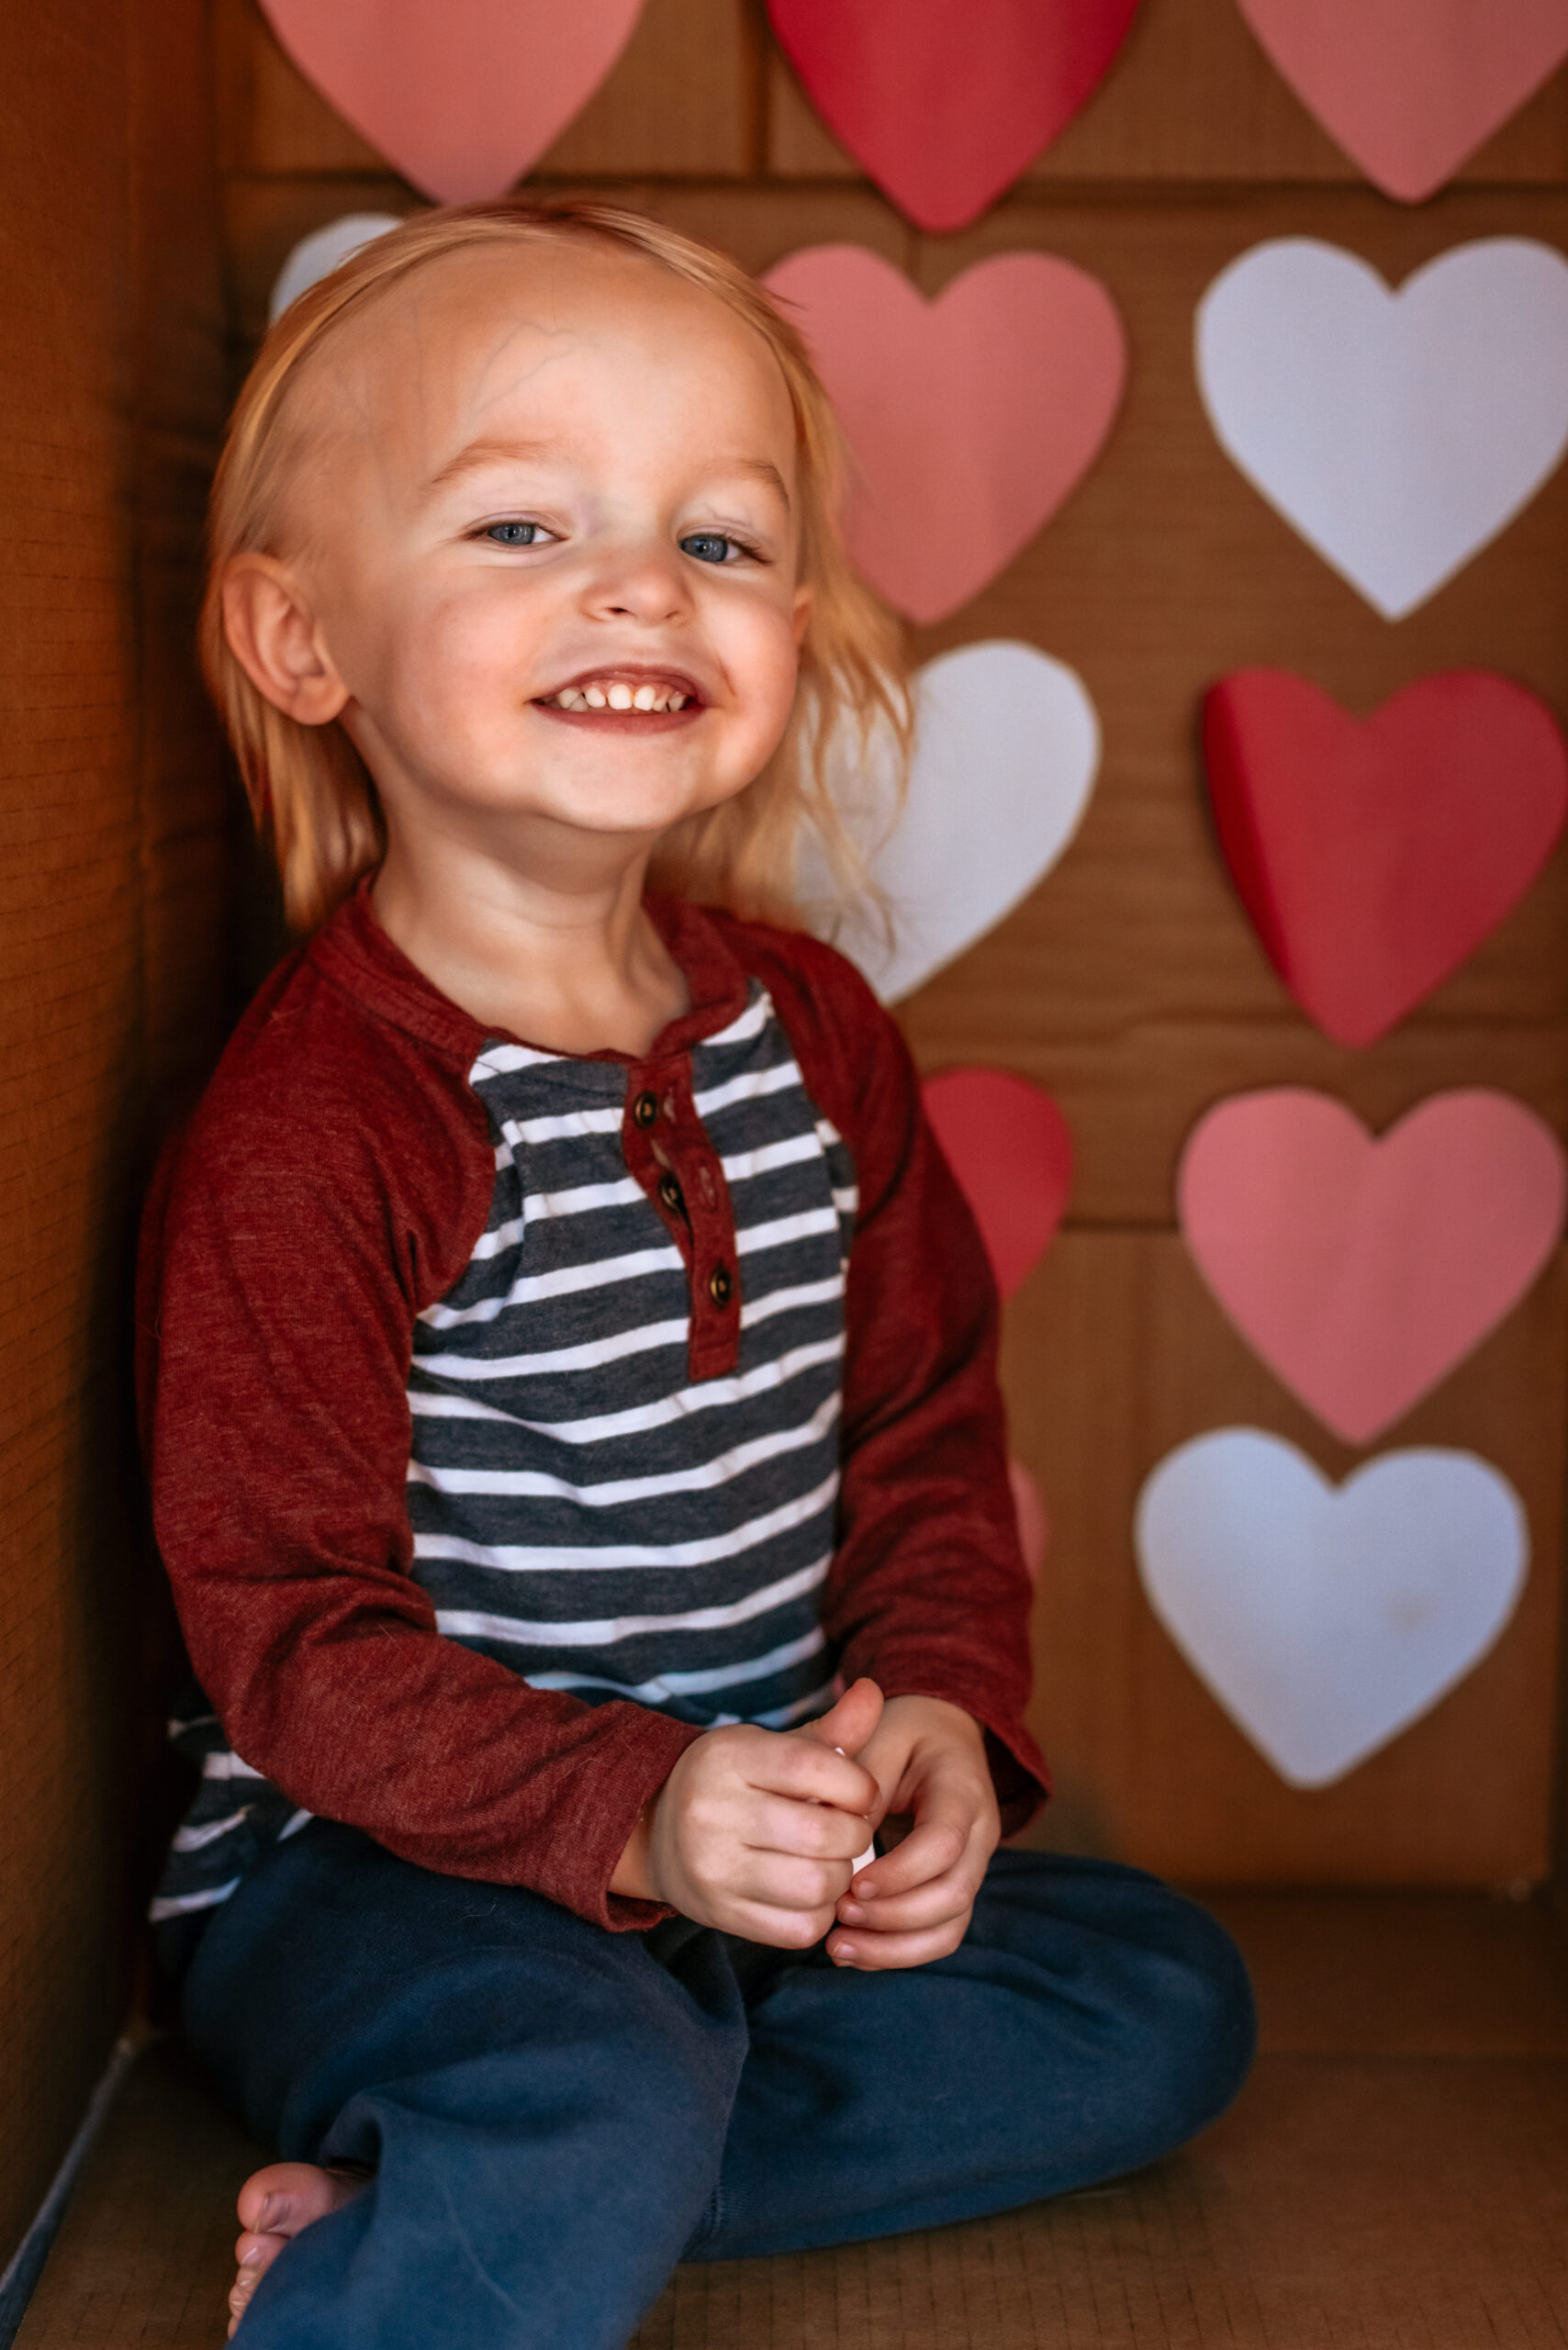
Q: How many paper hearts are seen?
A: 12